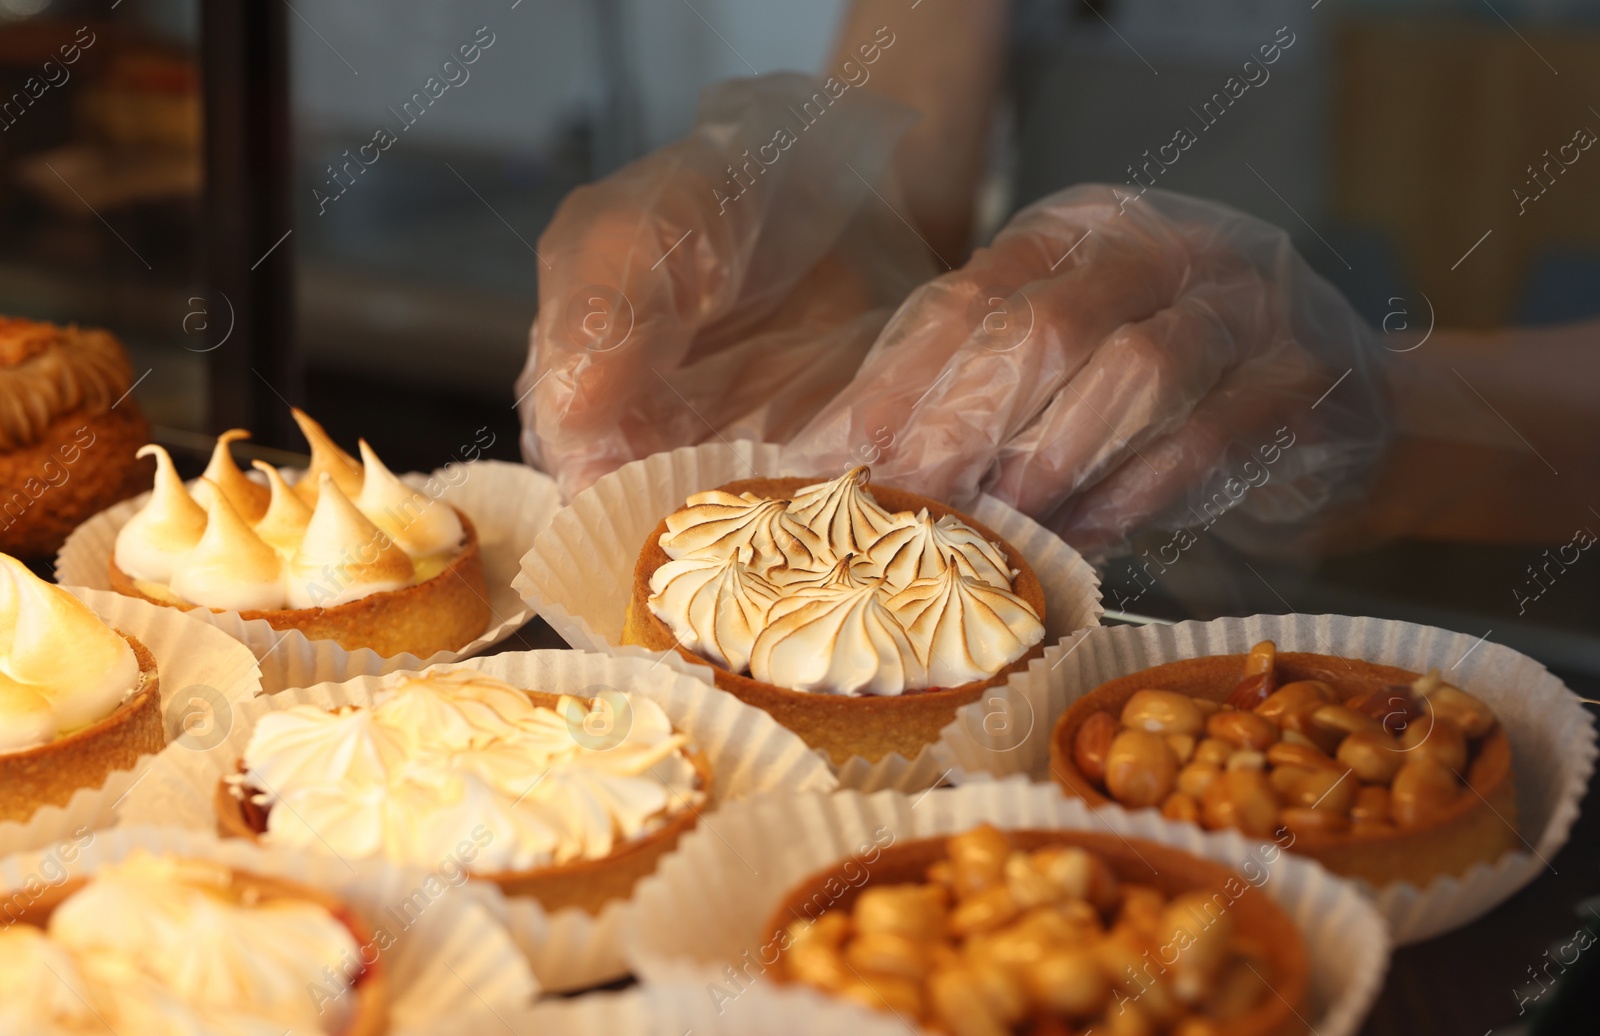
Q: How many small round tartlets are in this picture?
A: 7